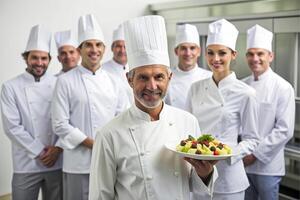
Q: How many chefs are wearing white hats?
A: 8